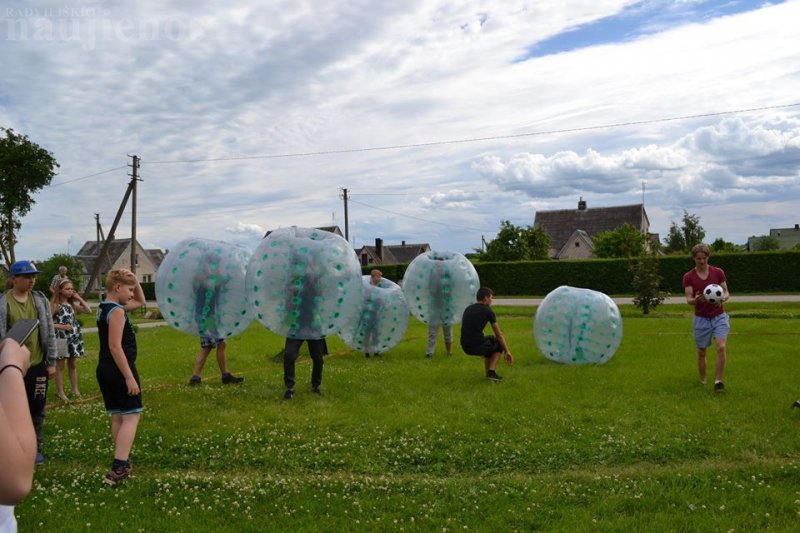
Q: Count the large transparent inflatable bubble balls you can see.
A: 5